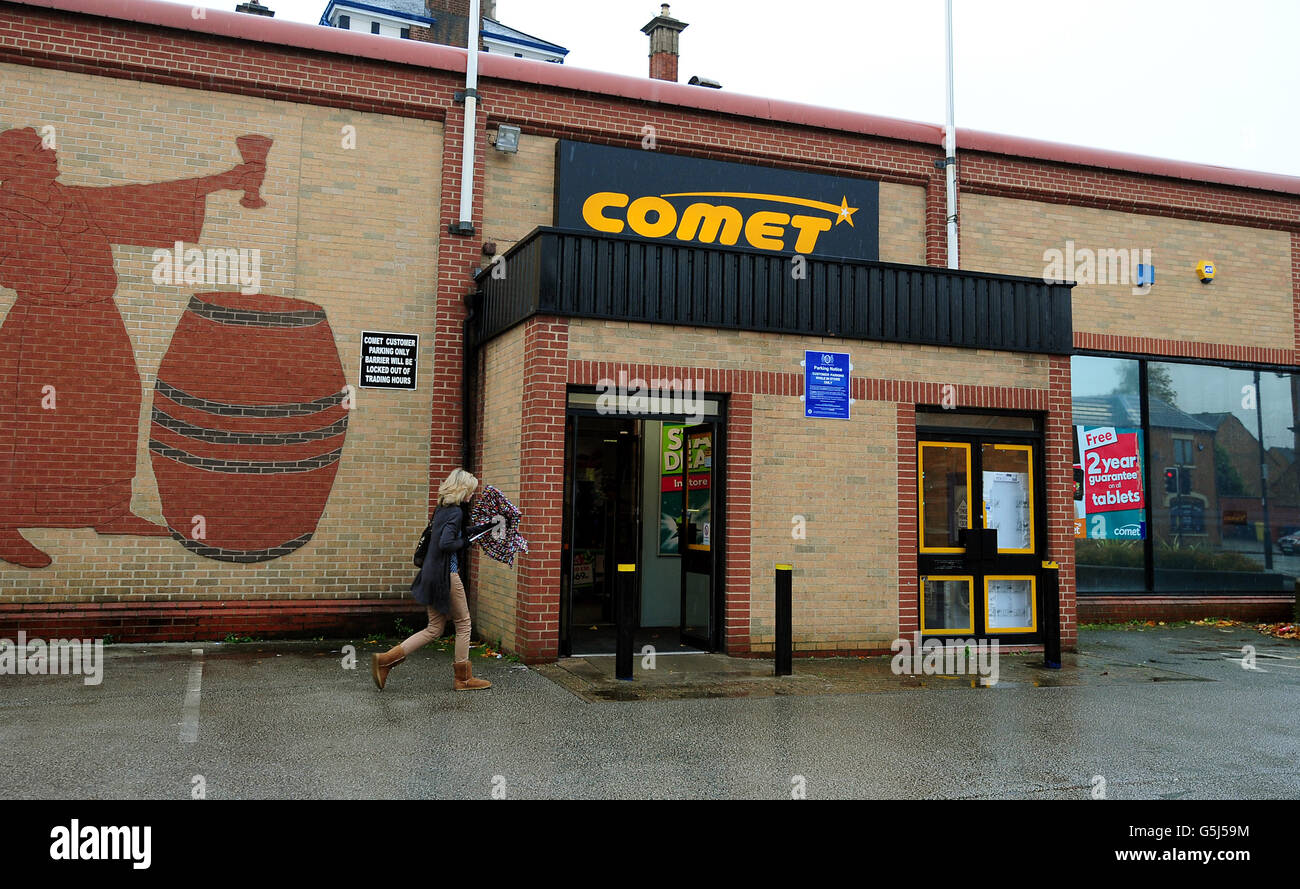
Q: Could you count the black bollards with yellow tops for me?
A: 3